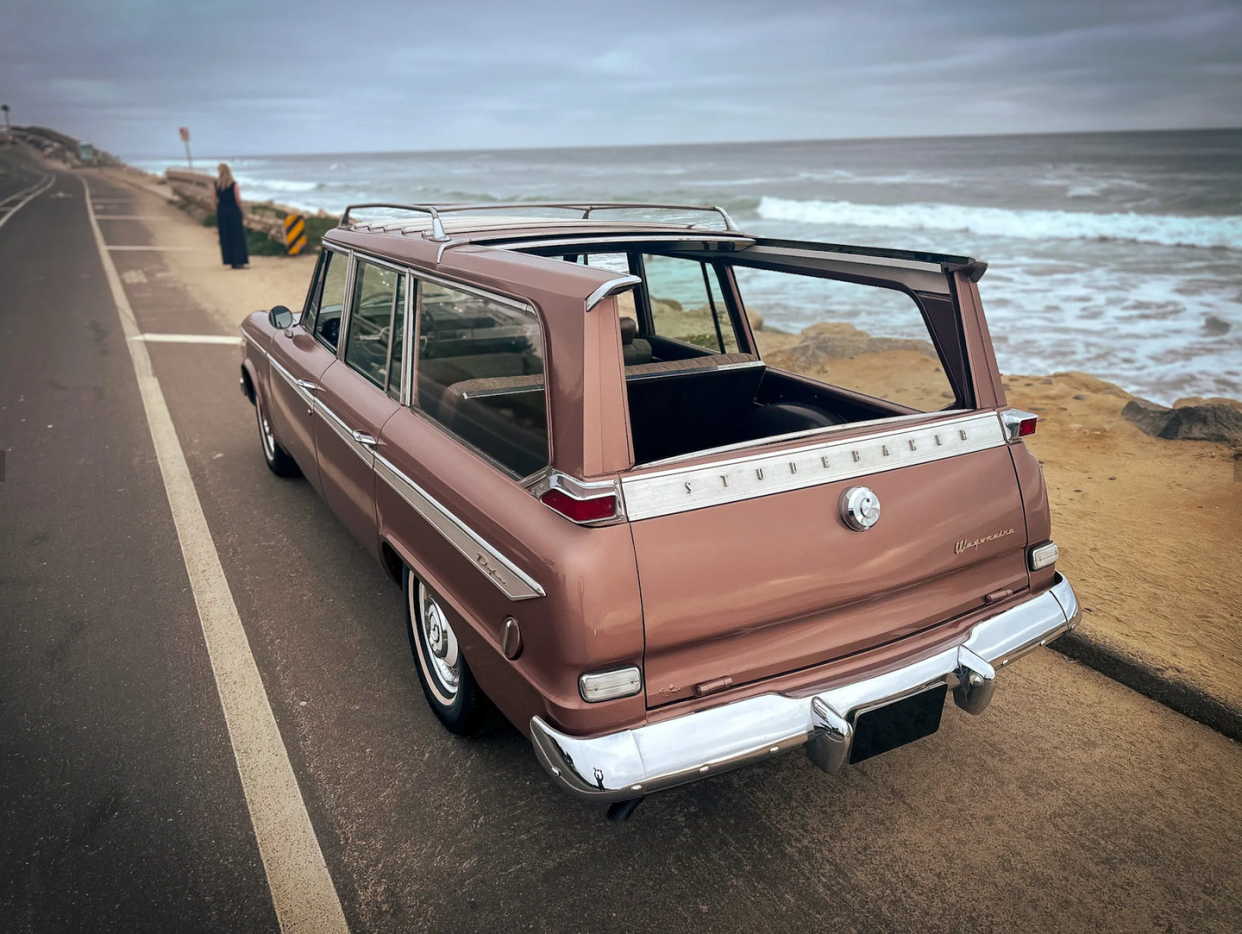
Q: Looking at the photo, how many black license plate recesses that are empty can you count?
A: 1